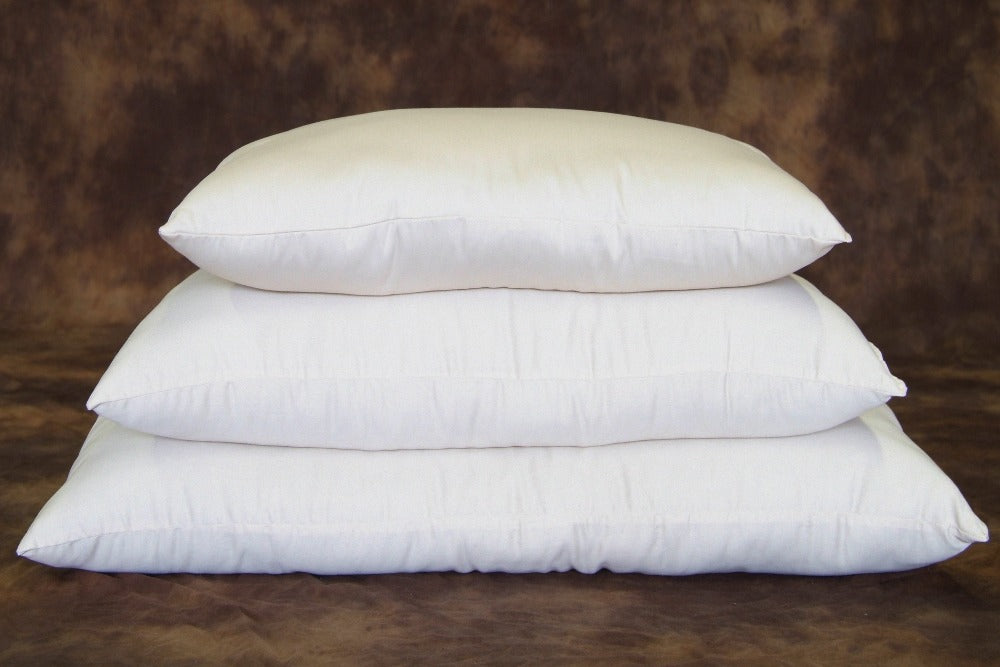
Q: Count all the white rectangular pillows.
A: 3